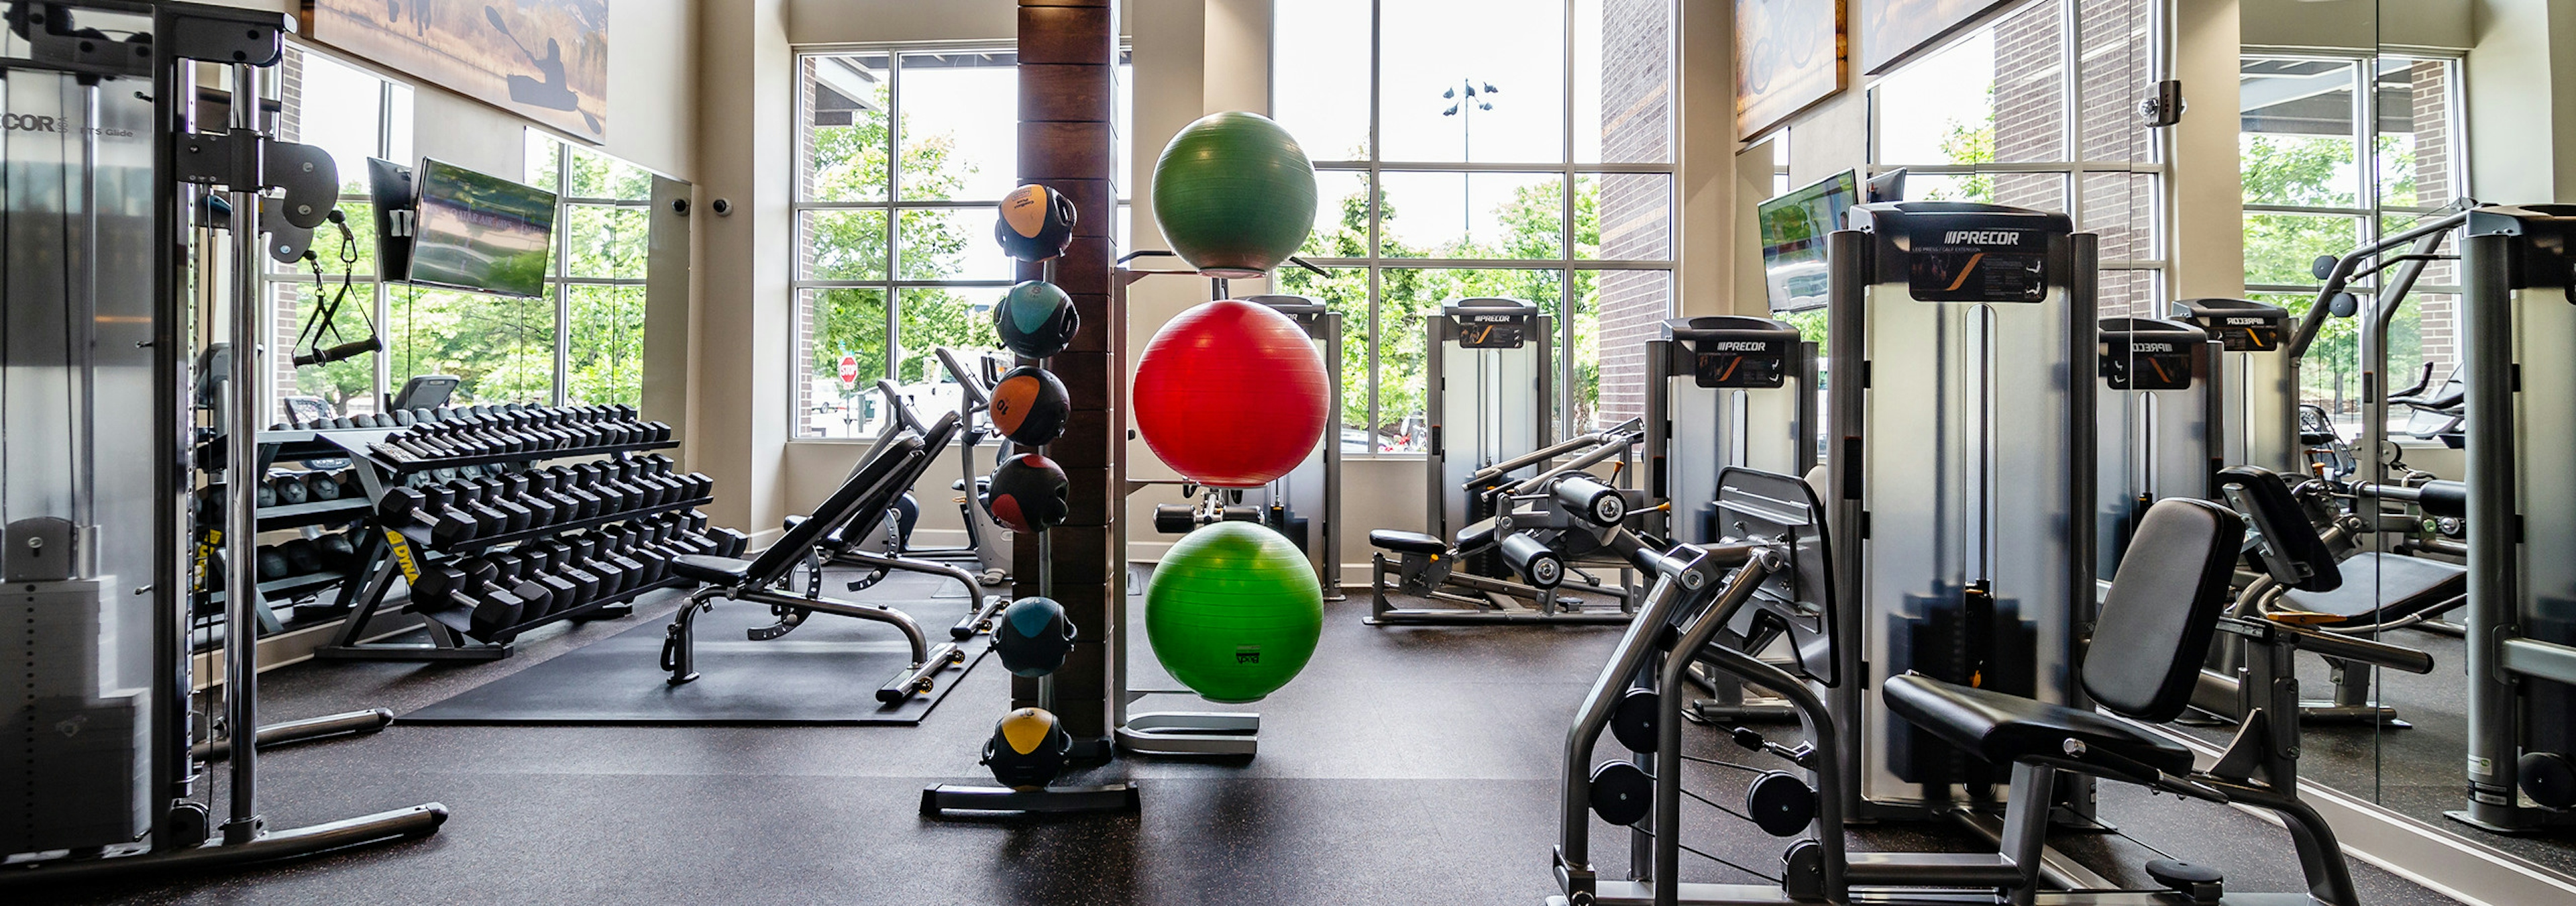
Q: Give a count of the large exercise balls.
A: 3